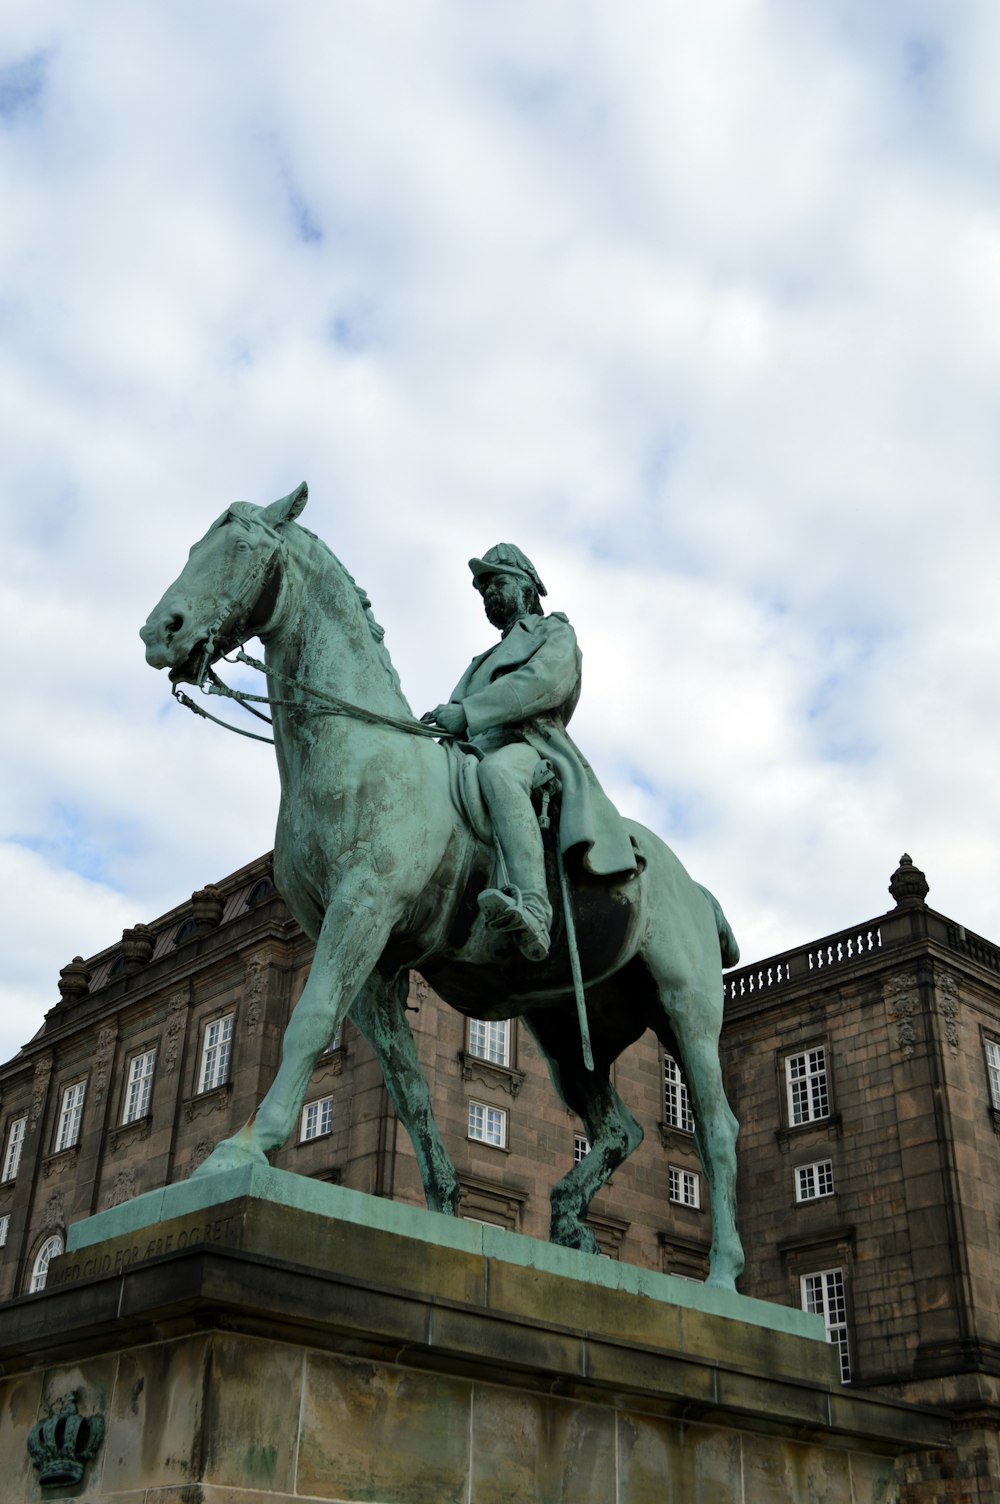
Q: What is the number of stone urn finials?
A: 4